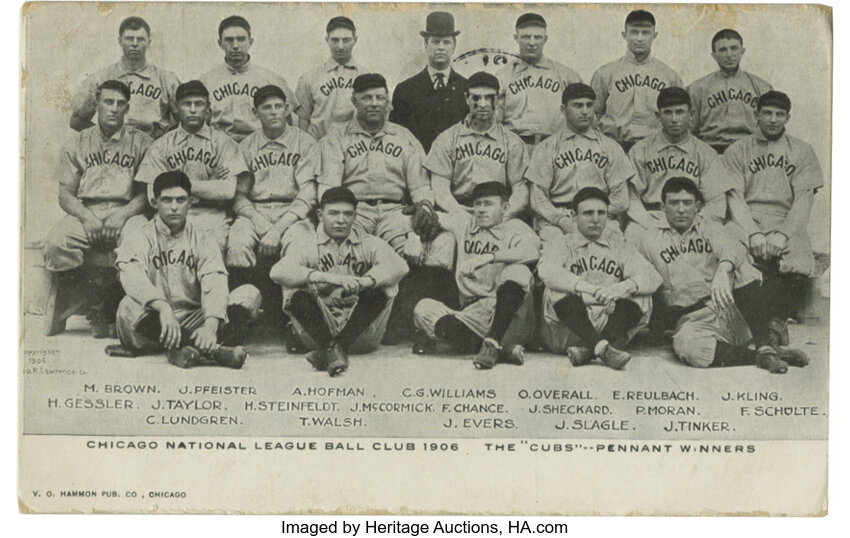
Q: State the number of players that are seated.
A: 13